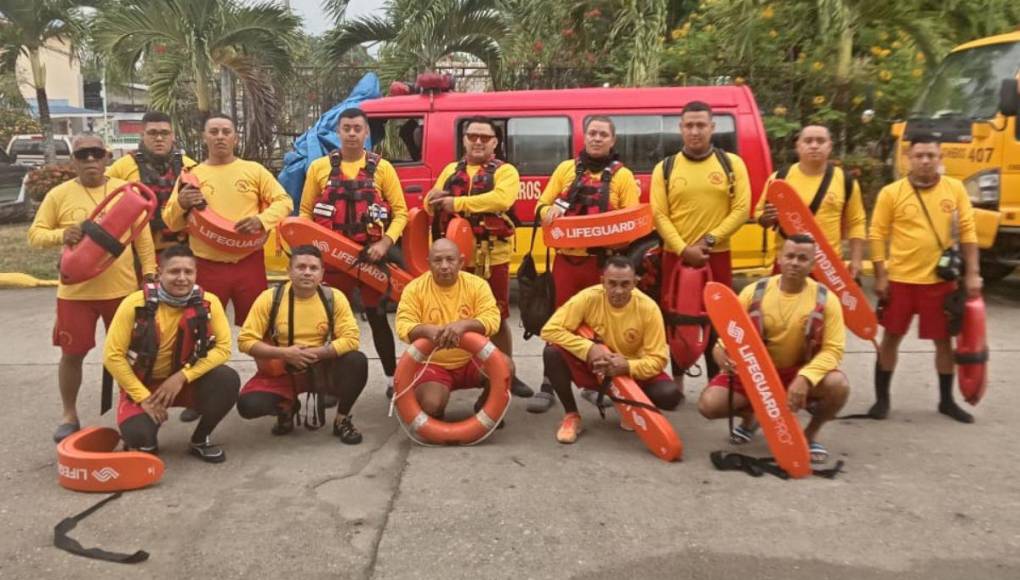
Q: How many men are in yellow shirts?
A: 14